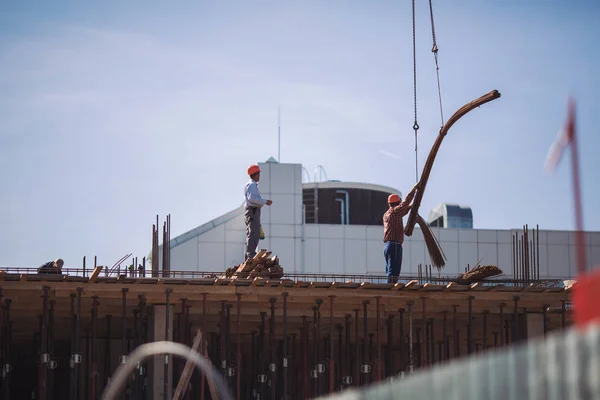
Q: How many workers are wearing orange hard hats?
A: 2